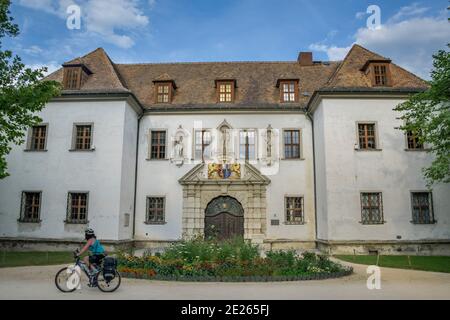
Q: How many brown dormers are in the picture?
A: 5